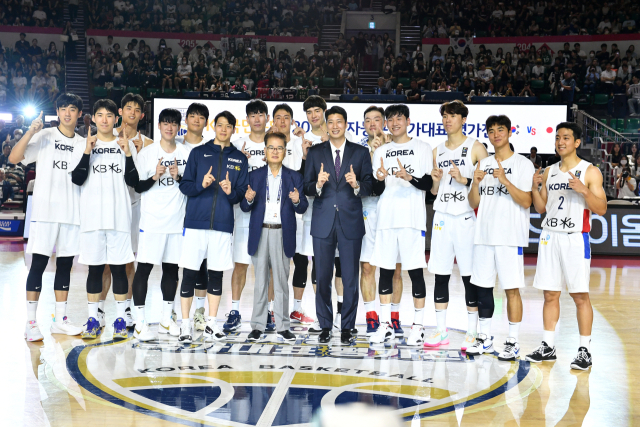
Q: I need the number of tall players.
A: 14